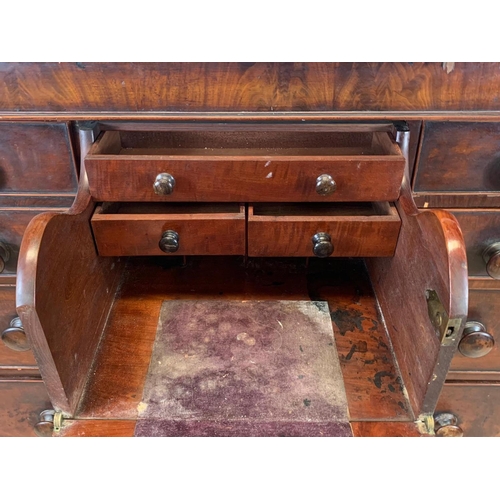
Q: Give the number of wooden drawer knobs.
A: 10